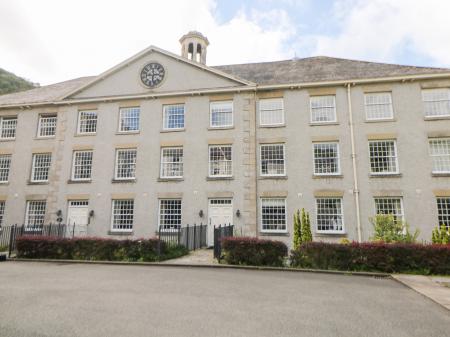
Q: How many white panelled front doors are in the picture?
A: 2